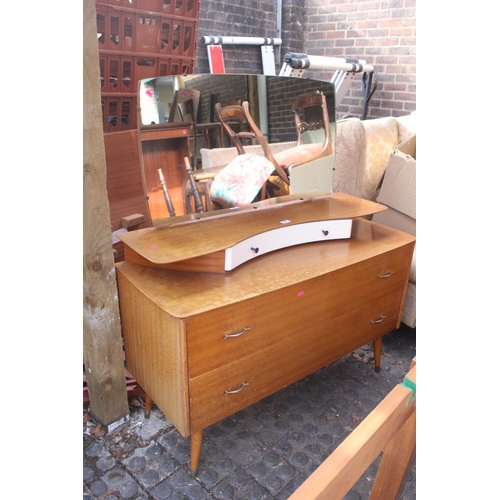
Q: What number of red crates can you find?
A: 4